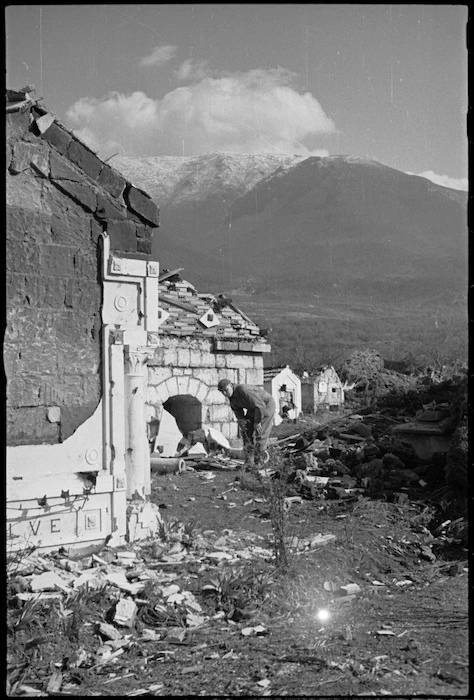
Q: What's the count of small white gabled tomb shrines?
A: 2